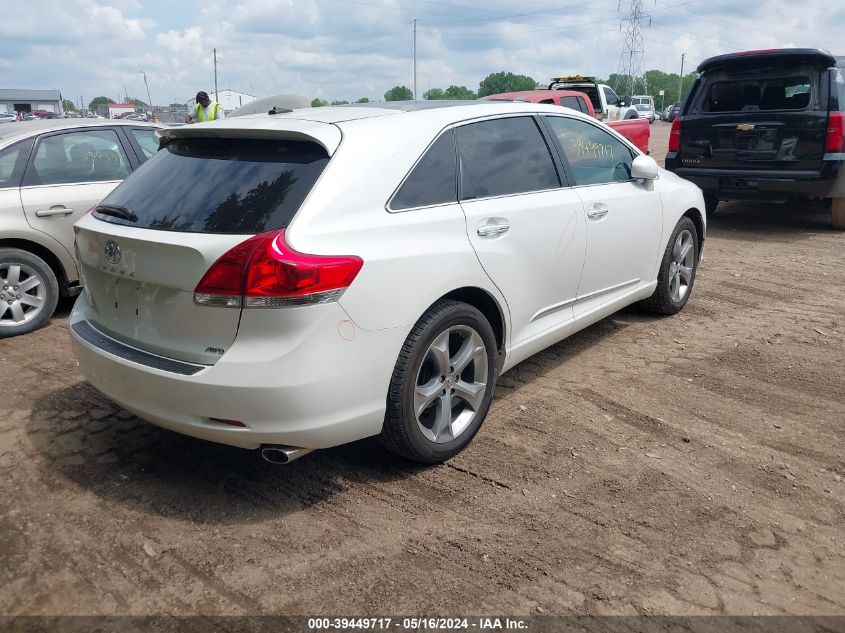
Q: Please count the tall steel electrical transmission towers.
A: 1